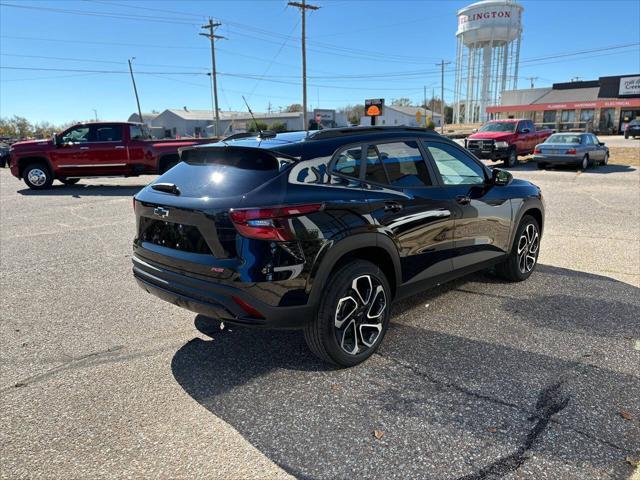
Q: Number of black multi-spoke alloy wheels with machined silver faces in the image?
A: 2